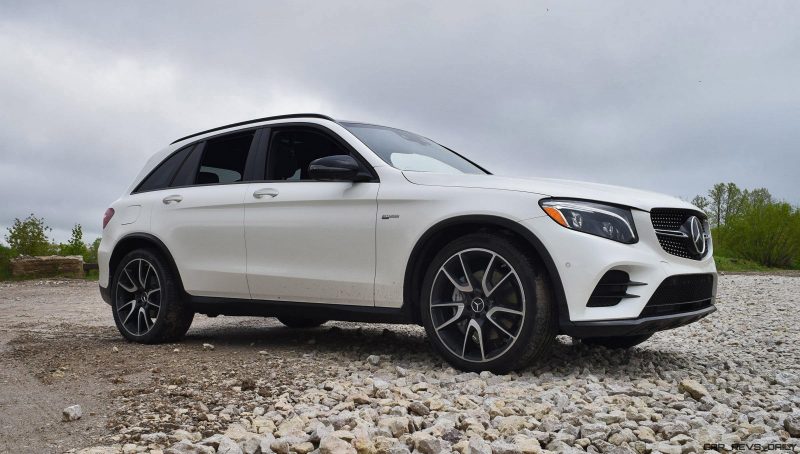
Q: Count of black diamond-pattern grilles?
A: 1